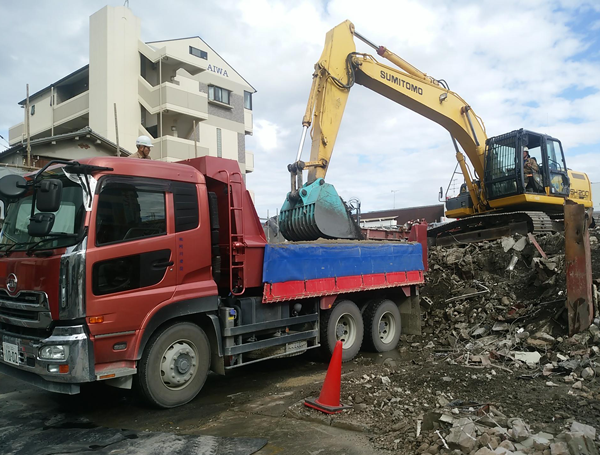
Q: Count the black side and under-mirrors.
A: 3